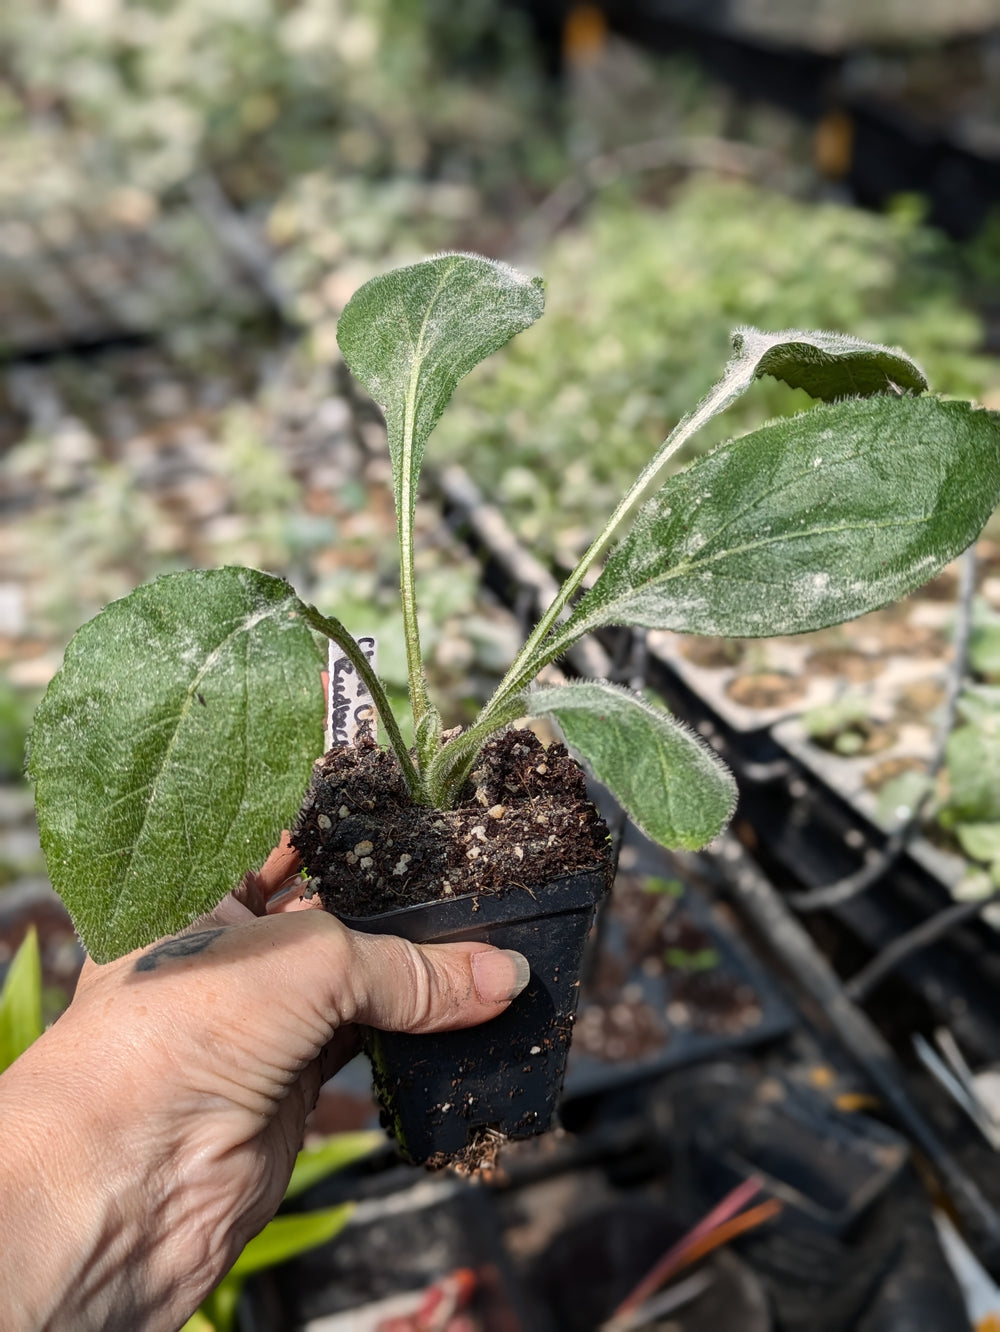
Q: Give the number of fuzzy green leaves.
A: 5